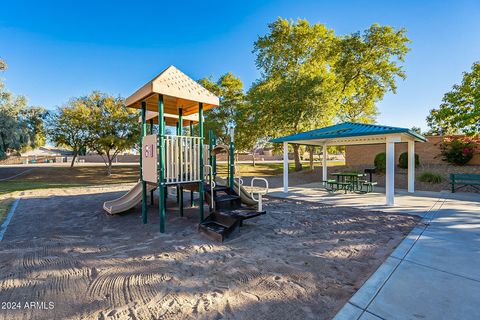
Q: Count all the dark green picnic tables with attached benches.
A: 1